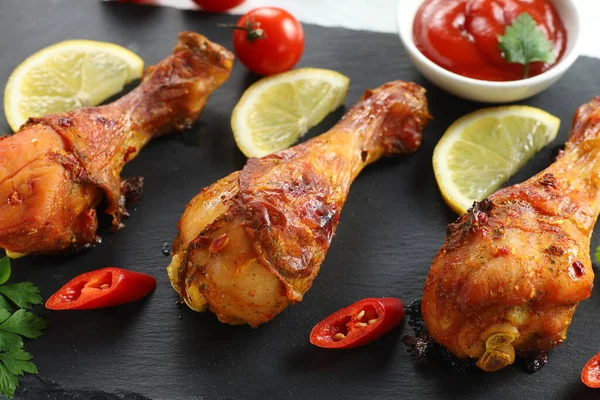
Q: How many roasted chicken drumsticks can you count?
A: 3